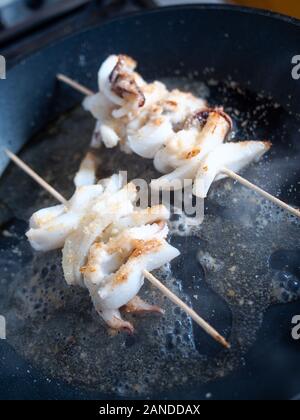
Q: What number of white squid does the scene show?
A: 2